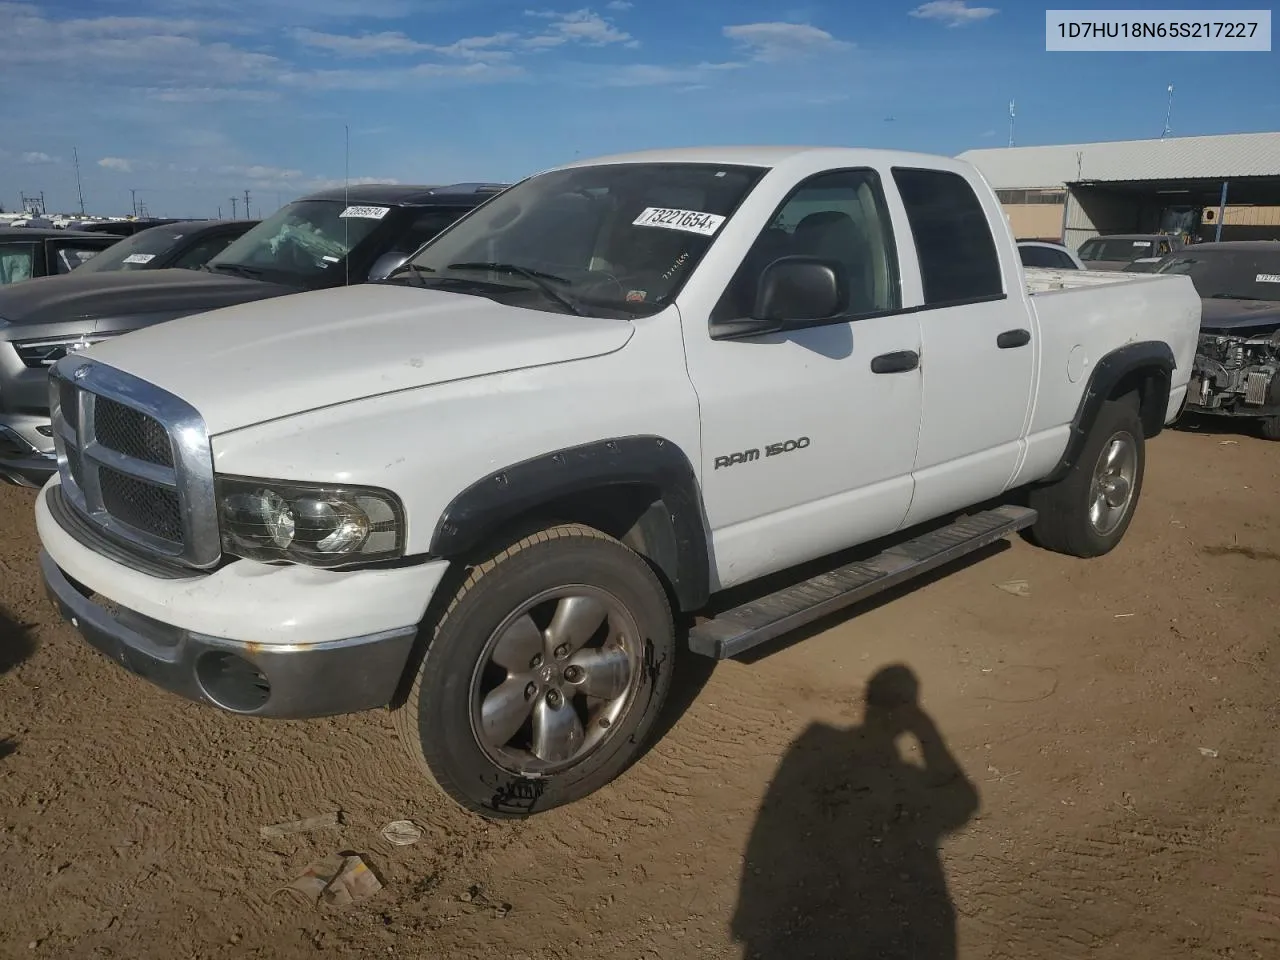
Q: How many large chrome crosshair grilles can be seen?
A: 1